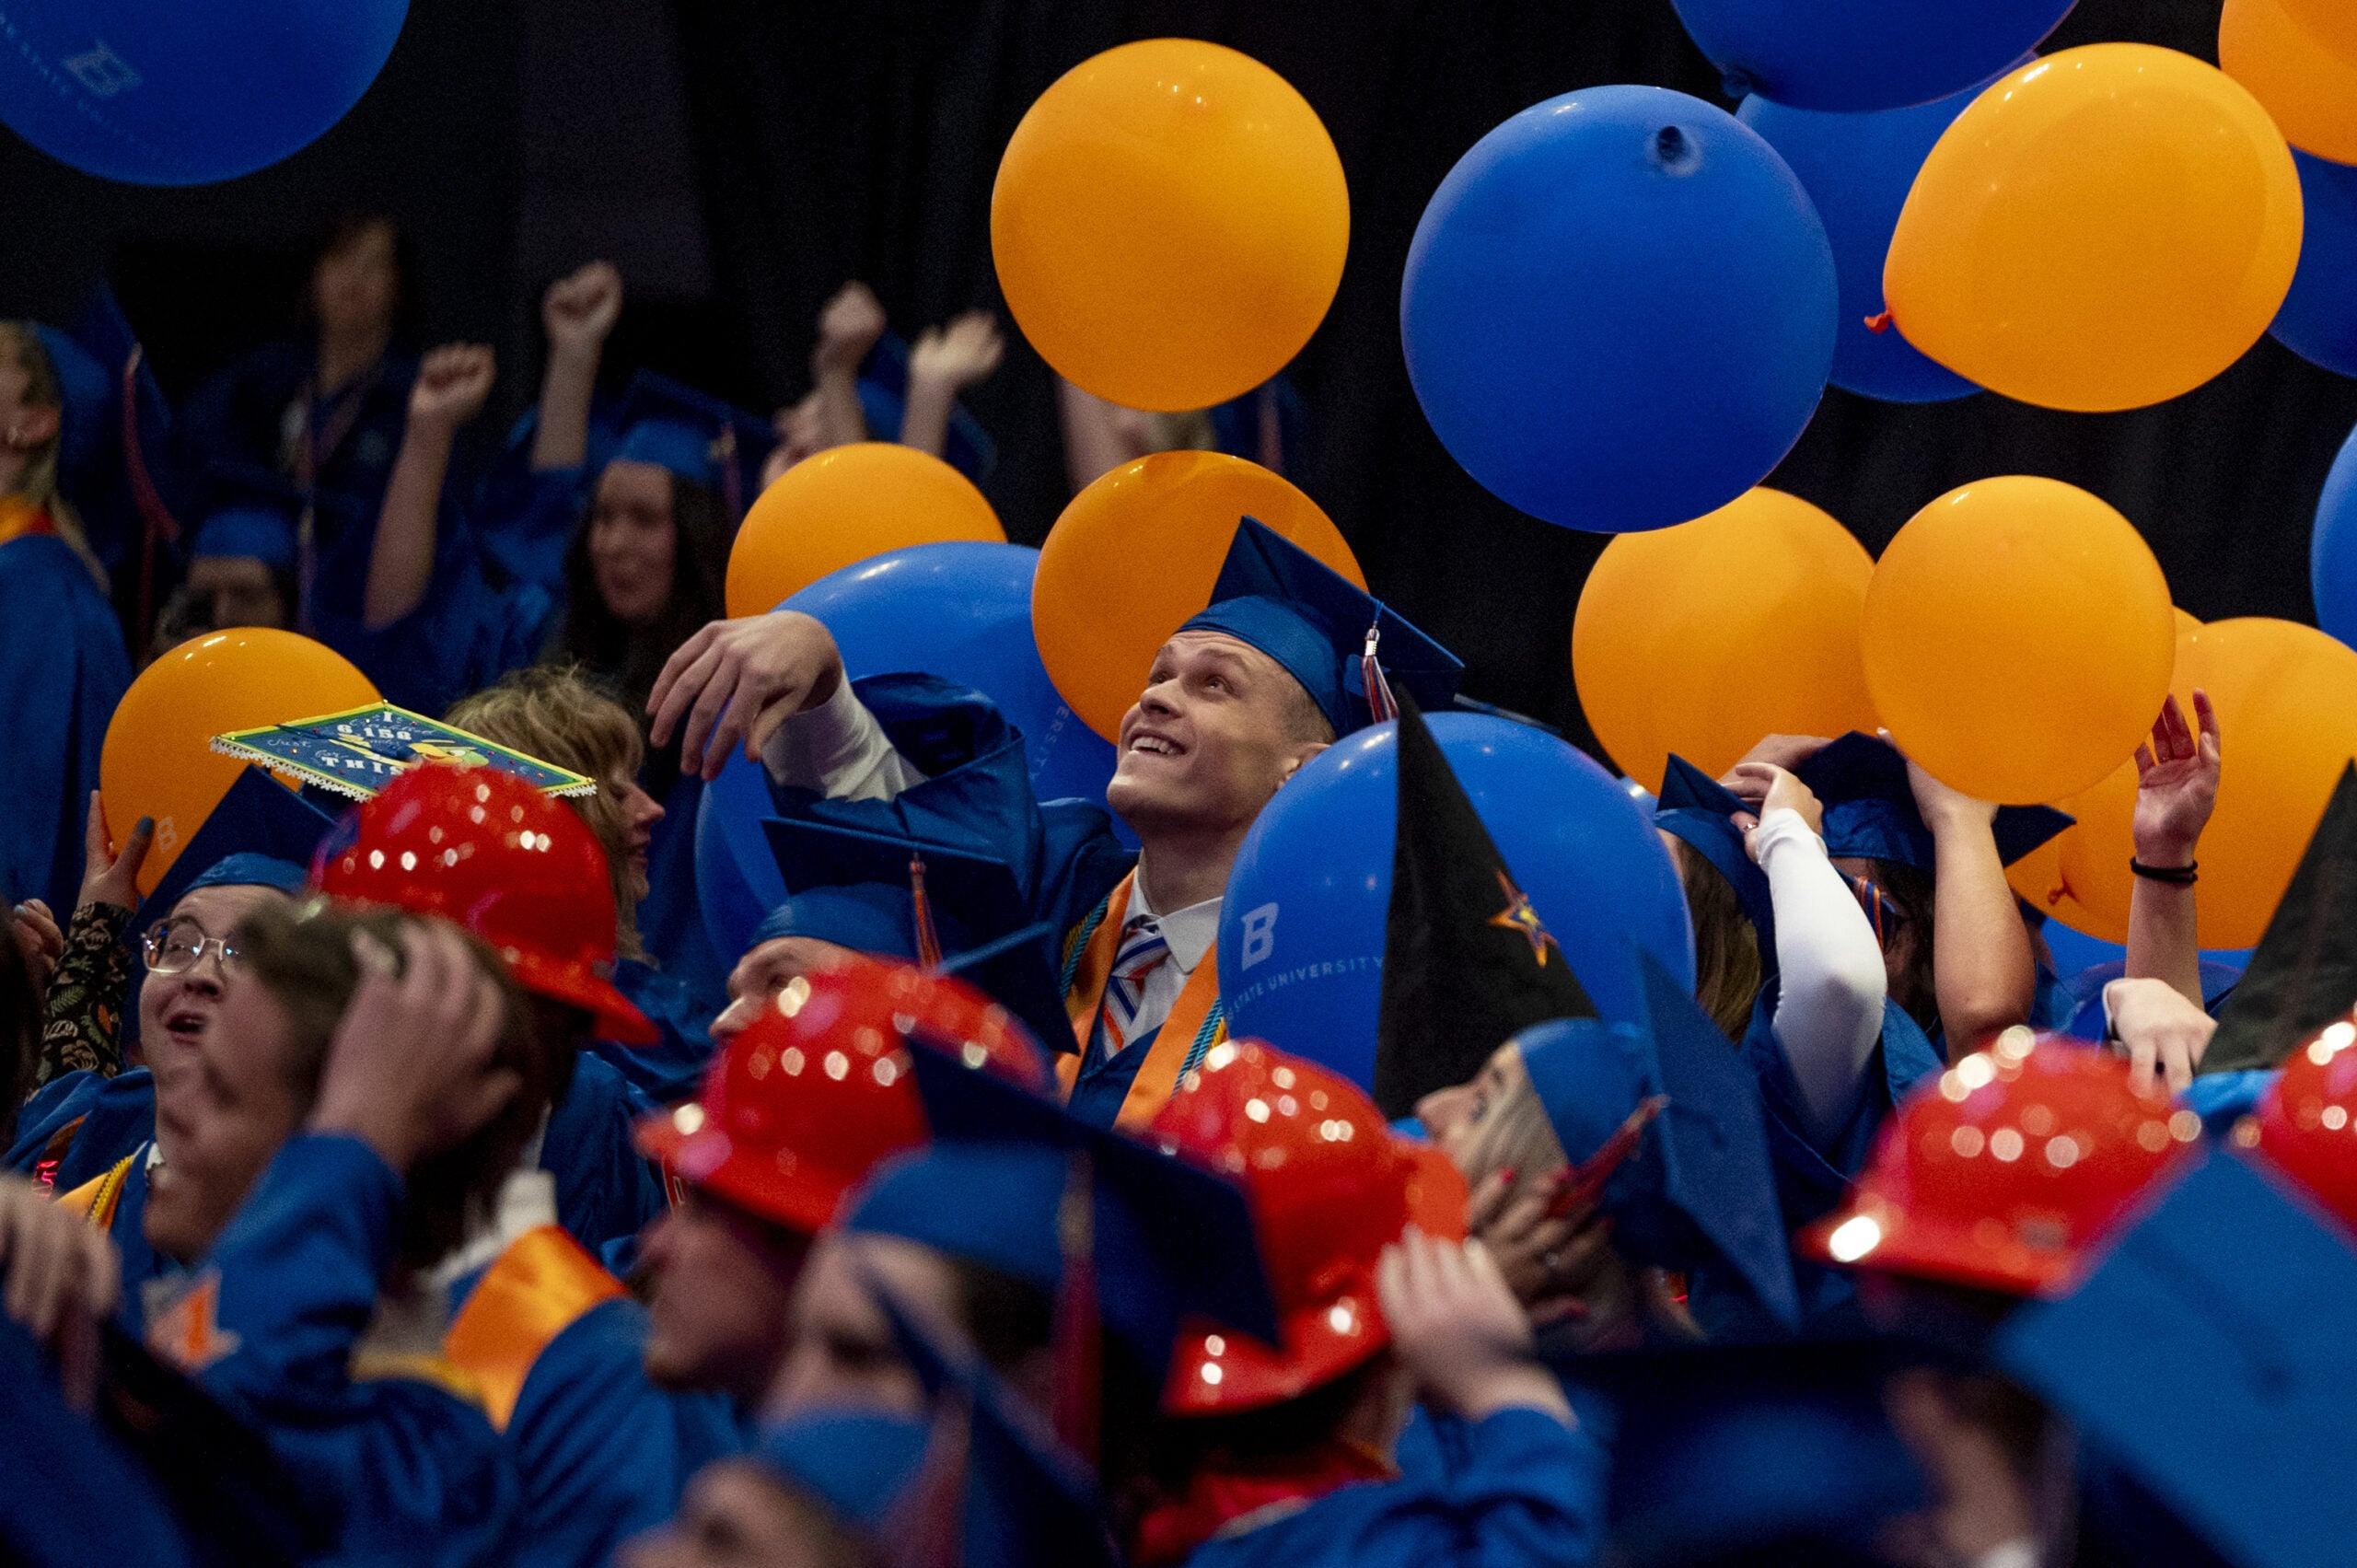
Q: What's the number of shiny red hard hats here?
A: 5